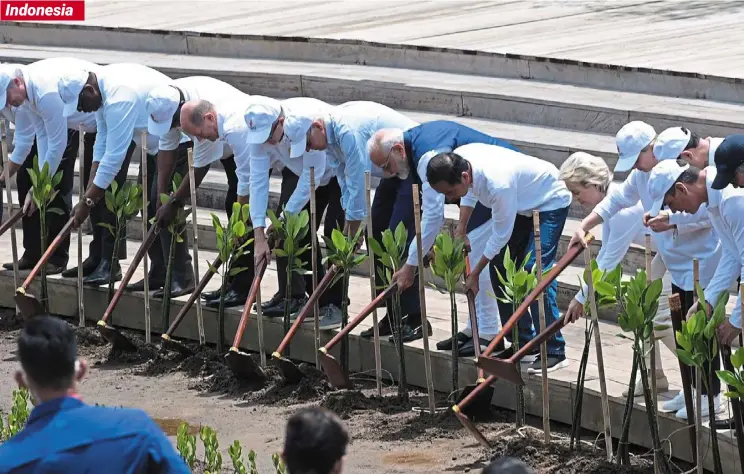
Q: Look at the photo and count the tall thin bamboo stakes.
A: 13